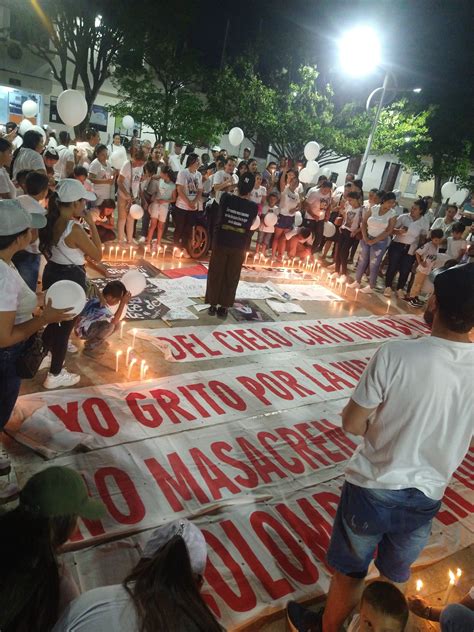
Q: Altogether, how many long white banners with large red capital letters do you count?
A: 4